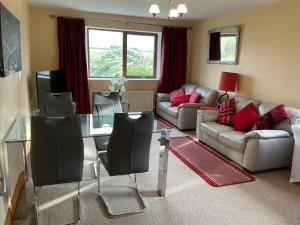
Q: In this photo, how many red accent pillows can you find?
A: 6